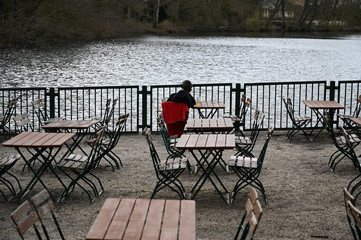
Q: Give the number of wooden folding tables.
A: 8